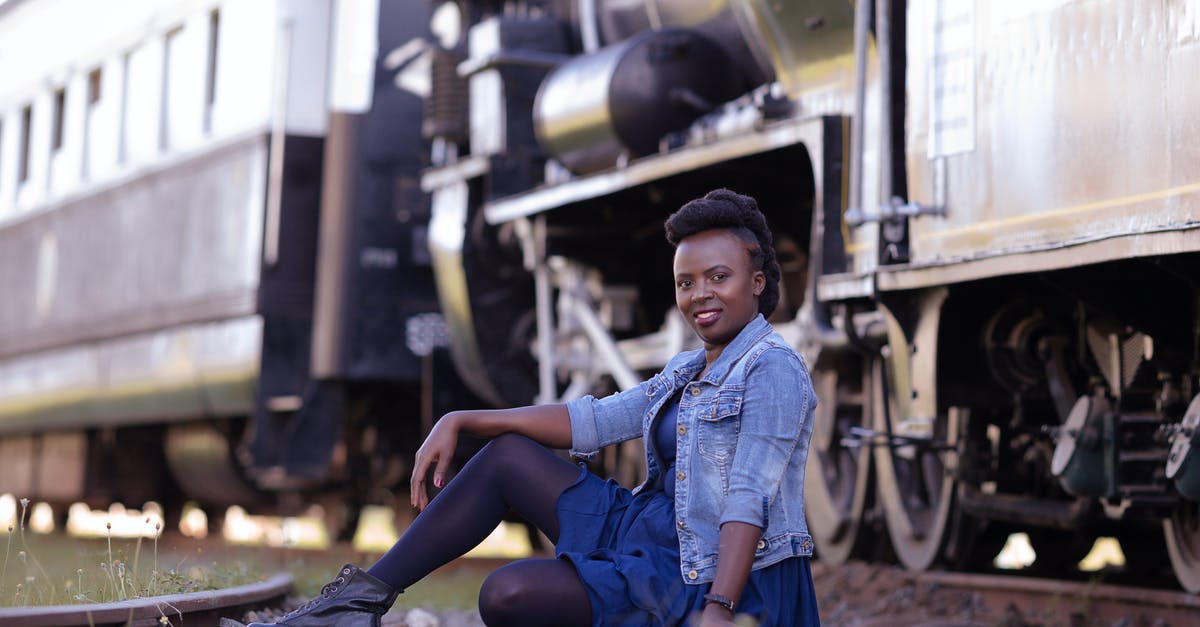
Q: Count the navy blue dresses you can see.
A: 1